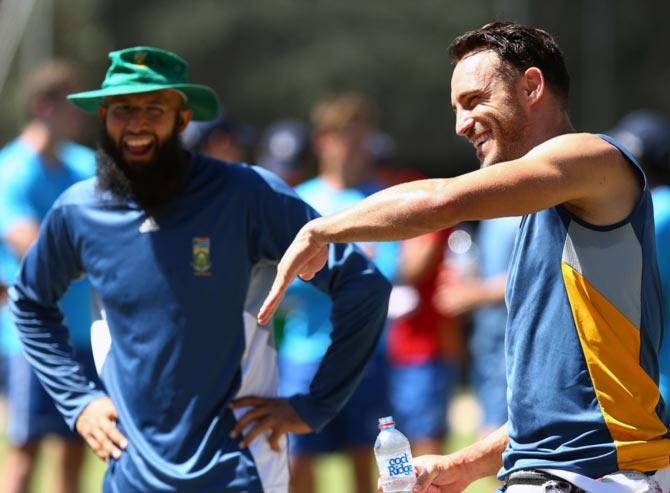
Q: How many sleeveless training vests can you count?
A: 1